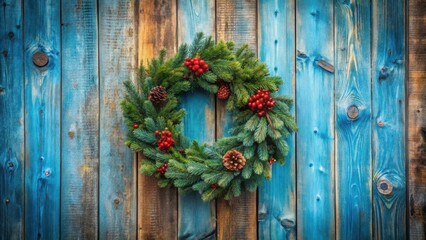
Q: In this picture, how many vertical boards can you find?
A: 12